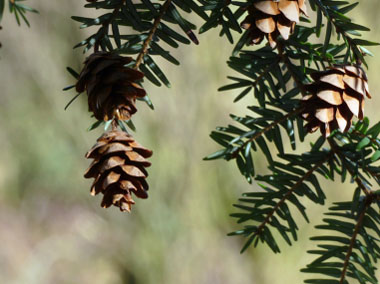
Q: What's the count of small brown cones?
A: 4